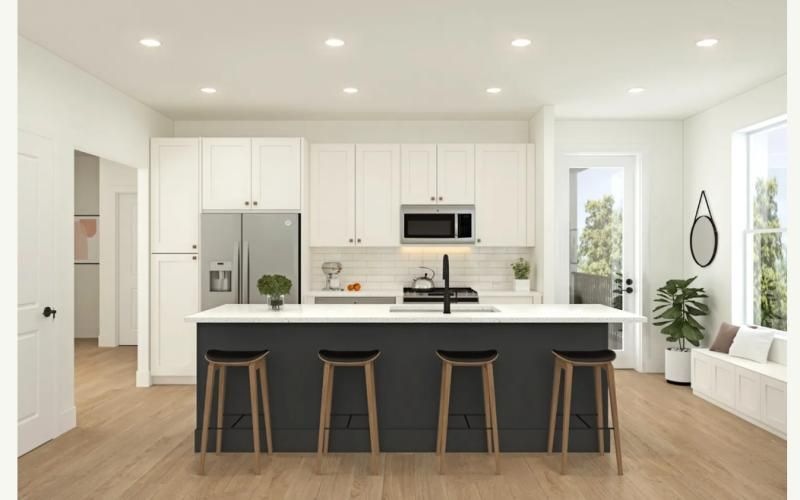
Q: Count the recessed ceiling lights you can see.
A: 8